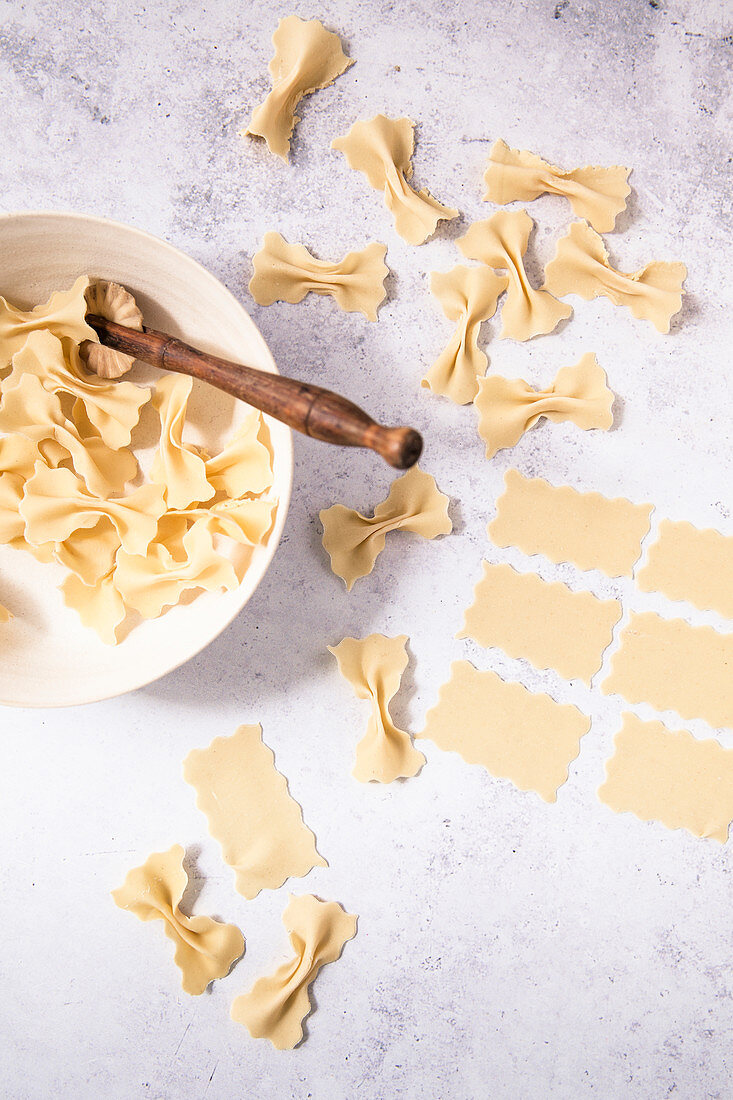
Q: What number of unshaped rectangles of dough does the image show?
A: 7